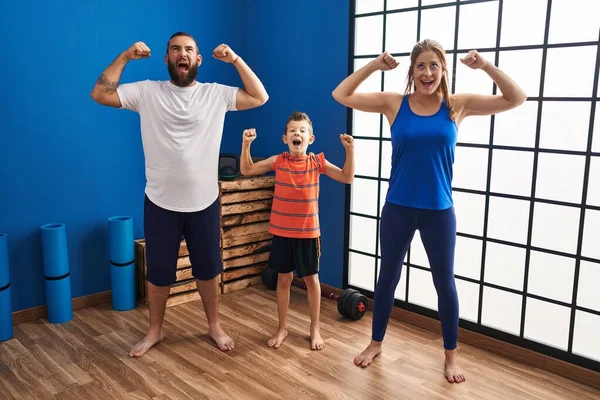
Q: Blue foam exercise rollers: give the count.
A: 3